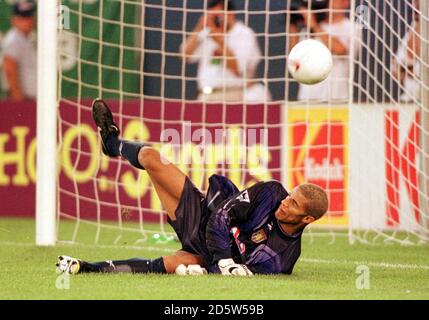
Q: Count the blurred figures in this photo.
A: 4